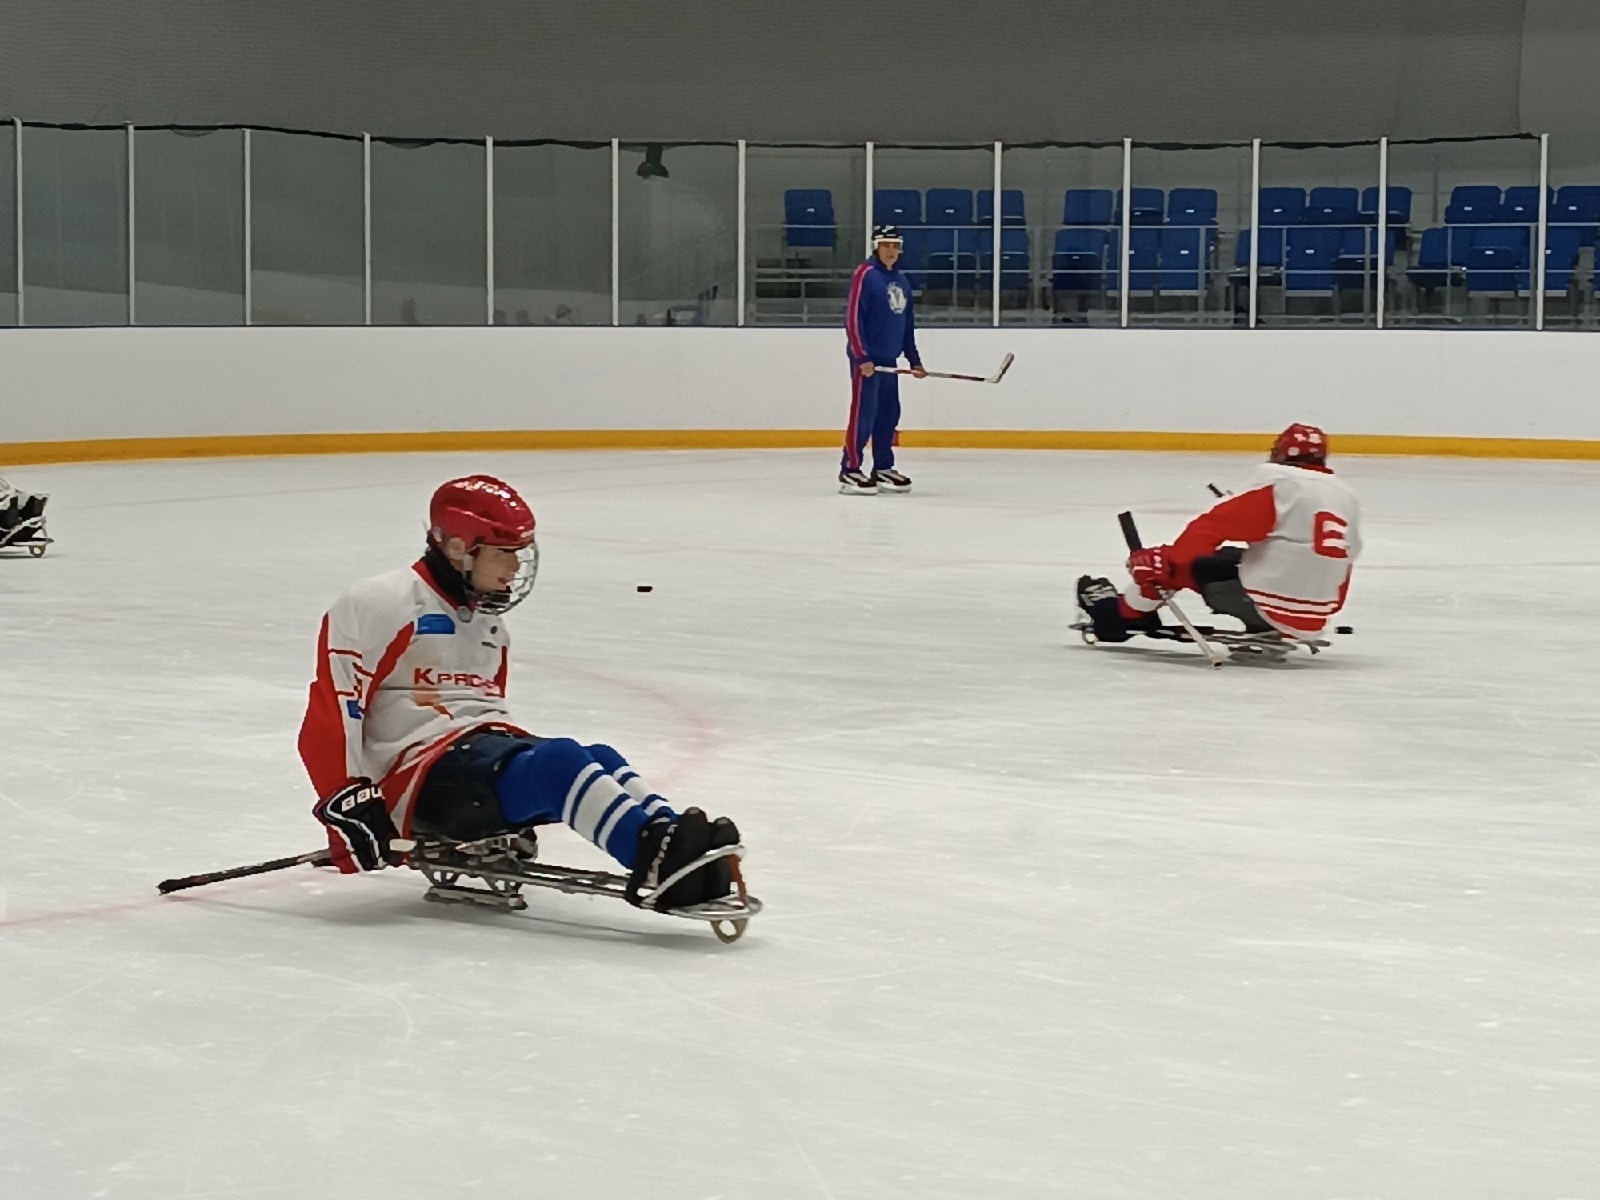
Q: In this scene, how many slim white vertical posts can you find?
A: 13